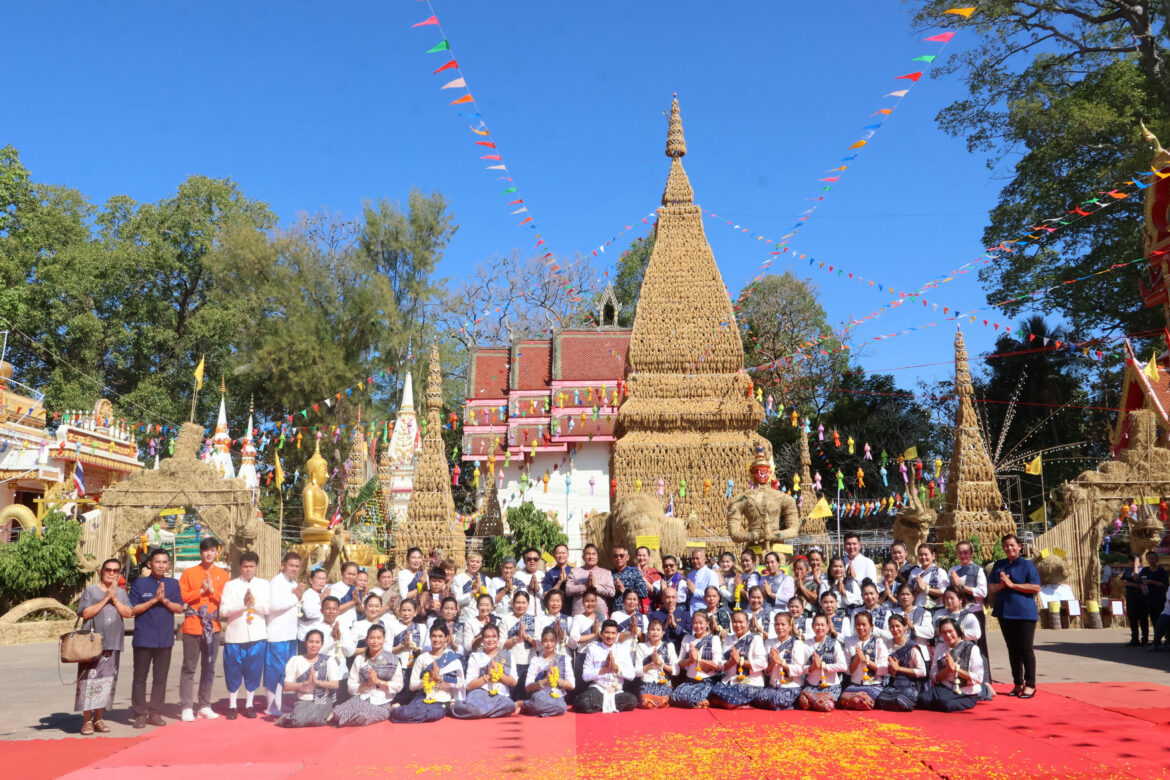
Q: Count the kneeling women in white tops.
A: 13